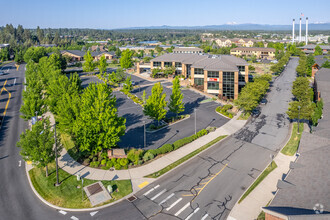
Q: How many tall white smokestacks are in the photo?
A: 3